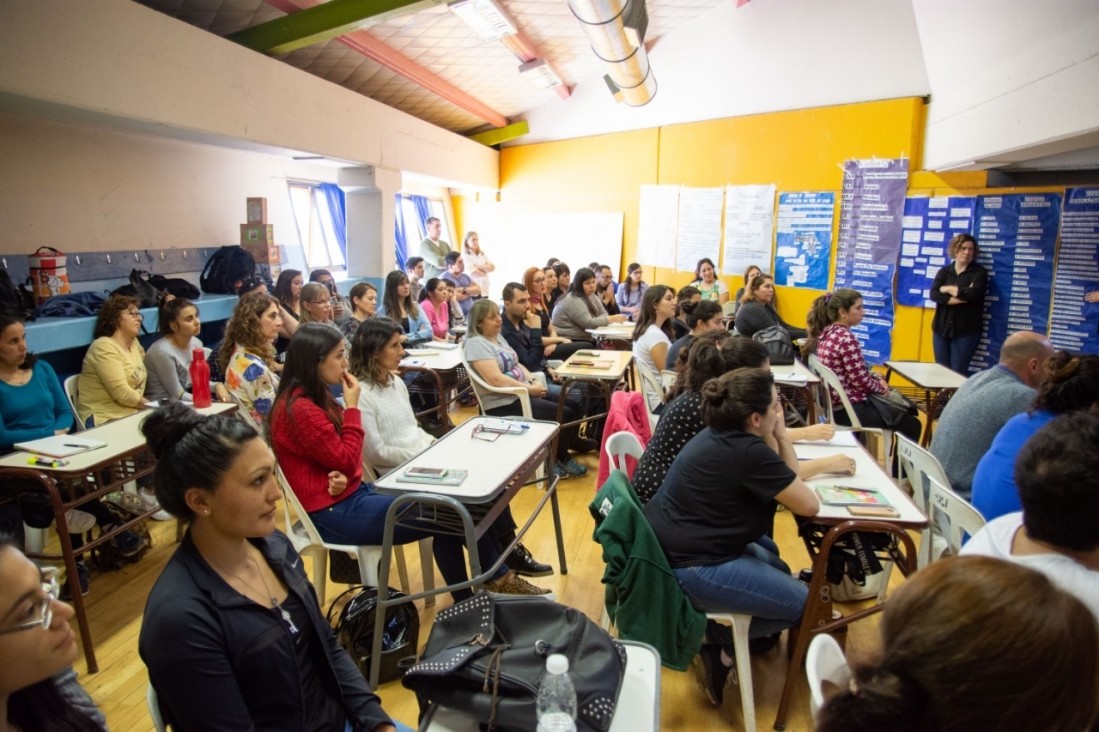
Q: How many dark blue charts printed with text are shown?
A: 3